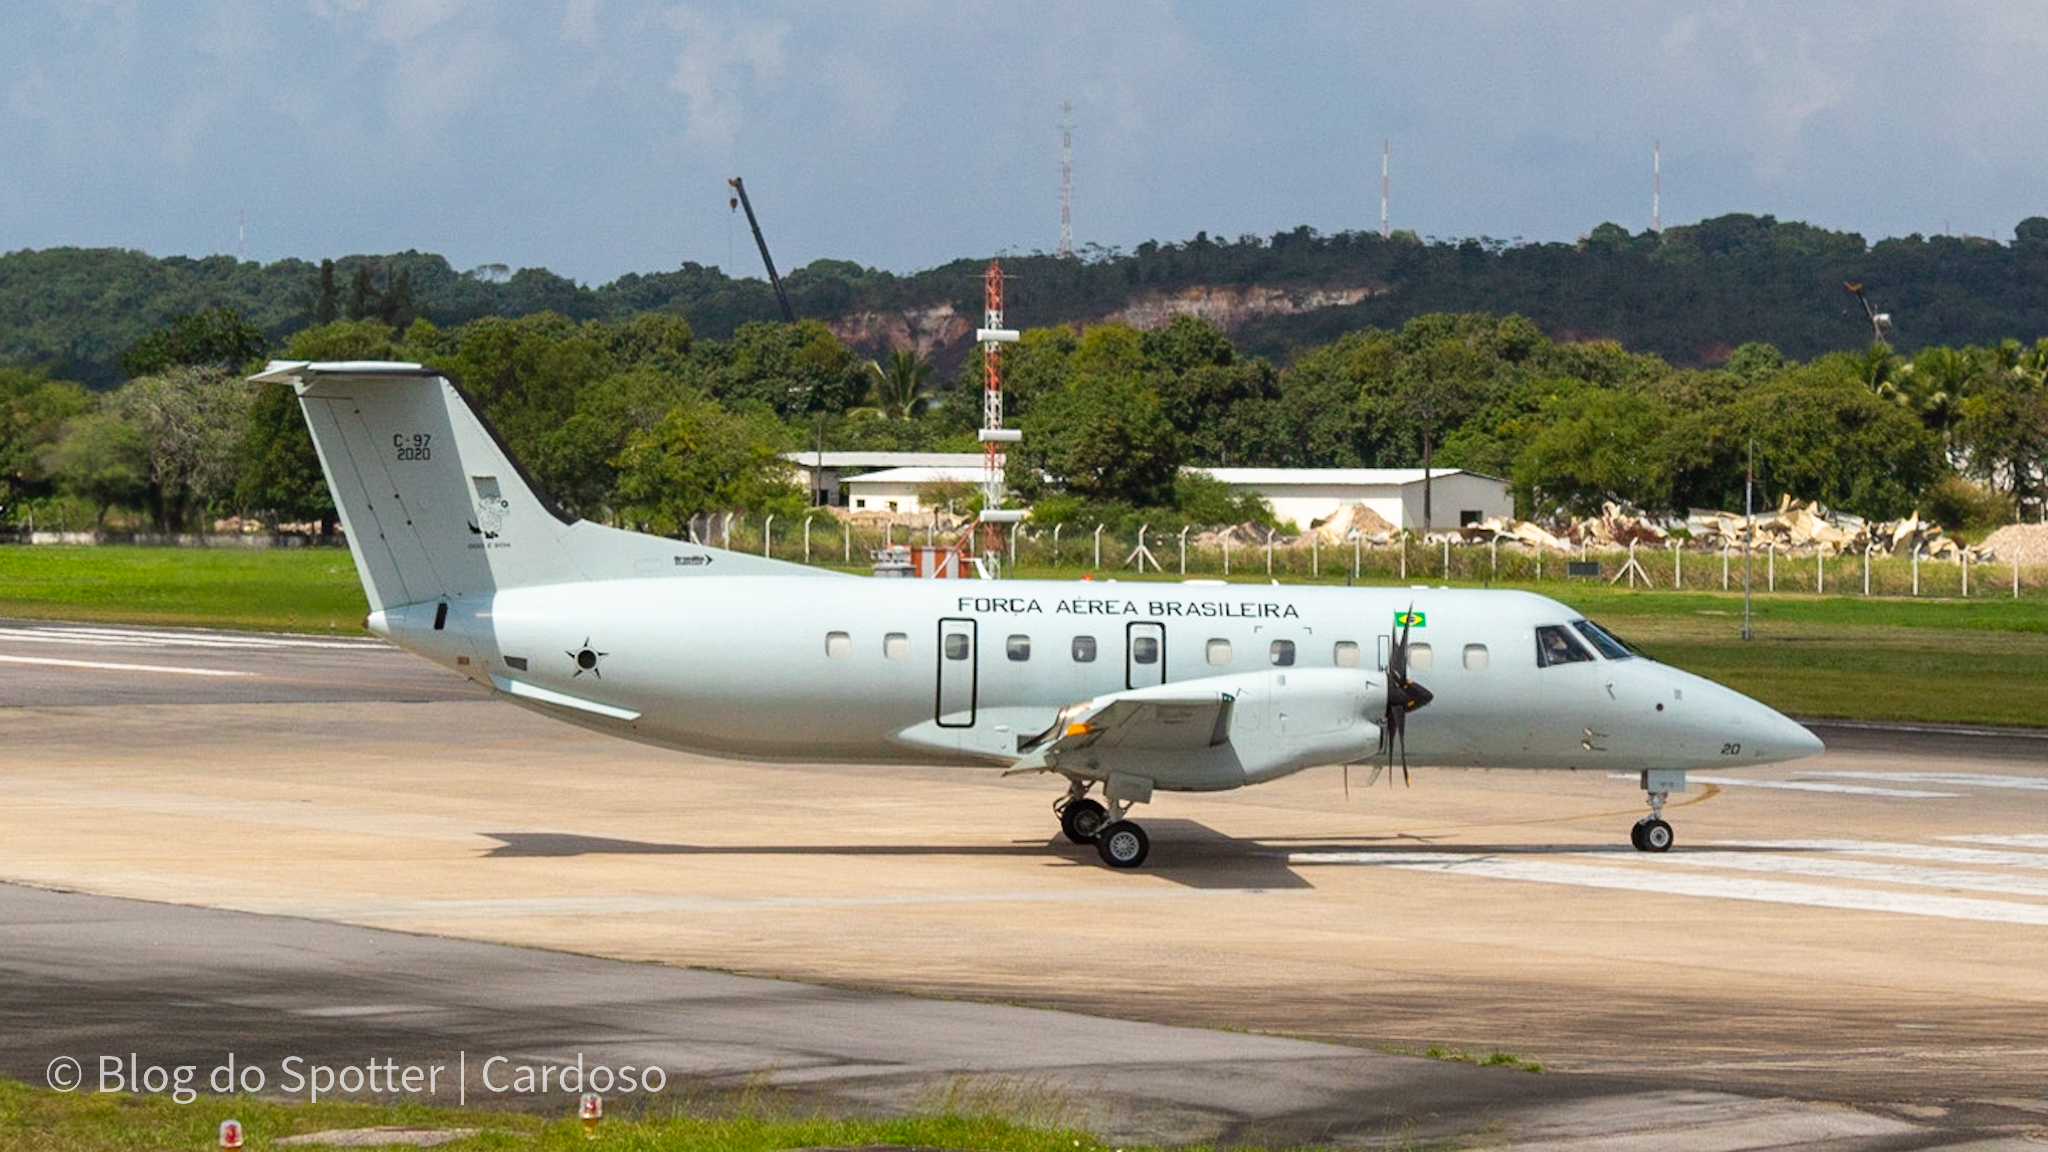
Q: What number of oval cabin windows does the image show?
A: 11